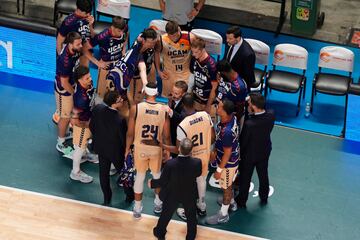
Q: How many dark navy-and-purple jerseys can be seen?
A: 8